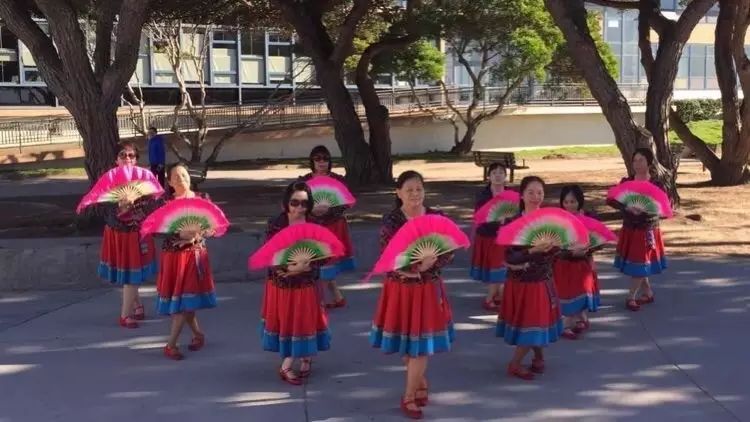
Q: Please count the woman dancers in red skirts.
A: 9